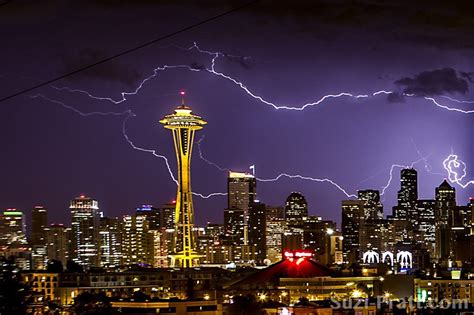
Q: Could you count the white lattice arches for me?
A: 3